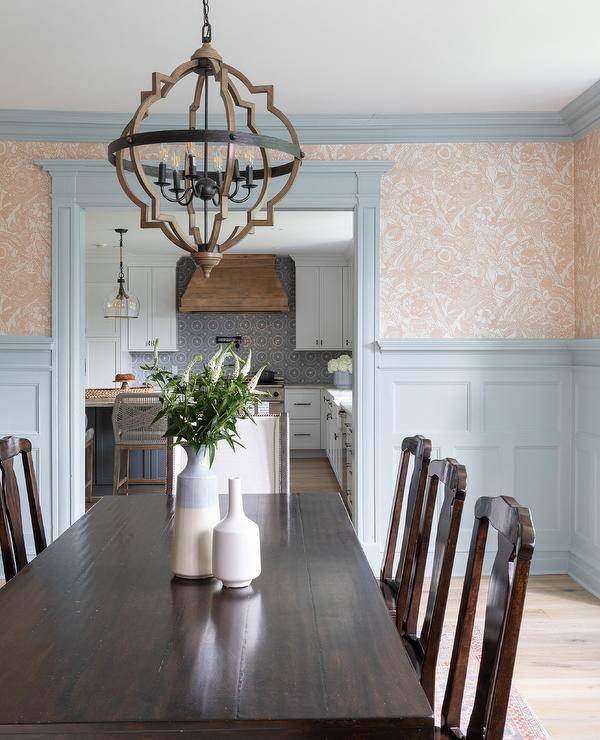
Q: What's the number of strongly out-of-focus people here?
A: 0